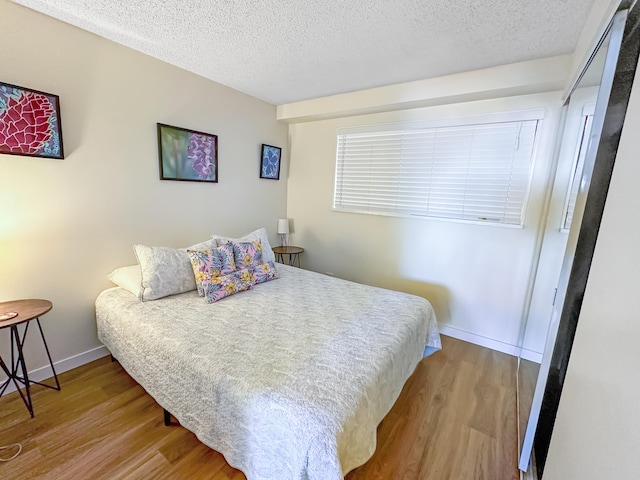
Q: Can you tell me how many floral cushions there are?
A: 4